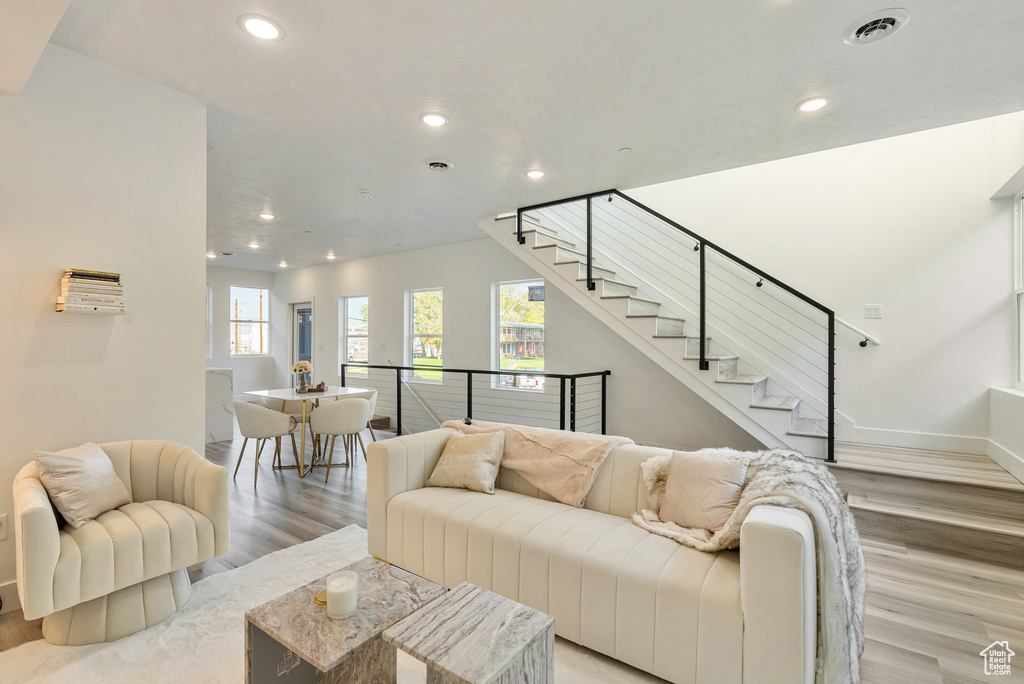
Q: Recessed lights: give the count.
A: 9